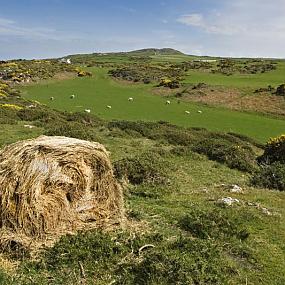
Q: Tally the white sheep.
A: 8